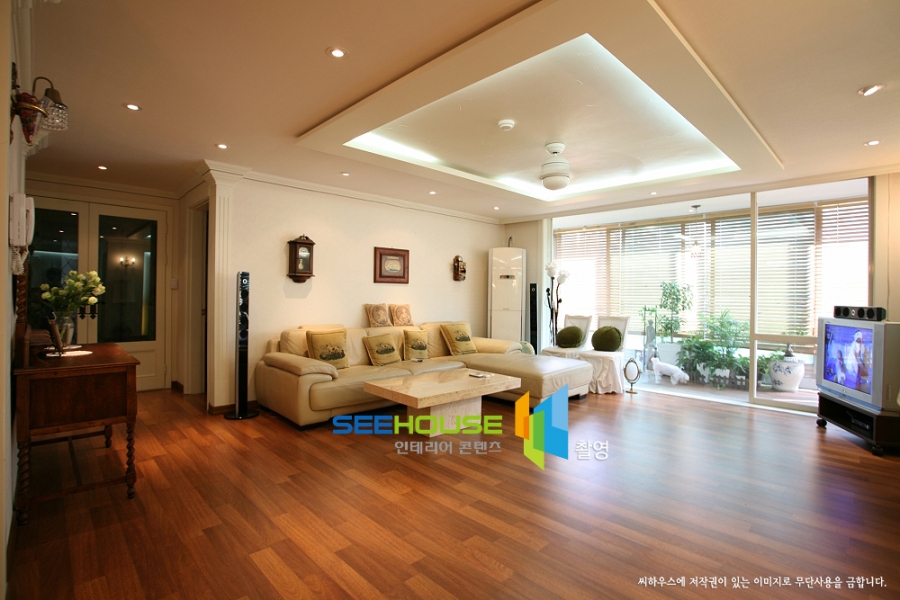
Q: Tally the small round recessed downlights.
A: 10